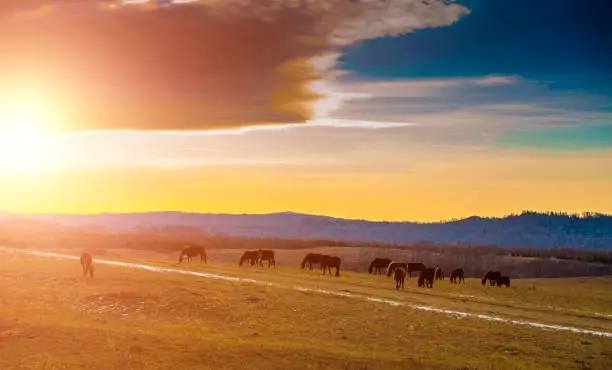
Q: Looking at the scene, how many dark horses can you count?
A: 15